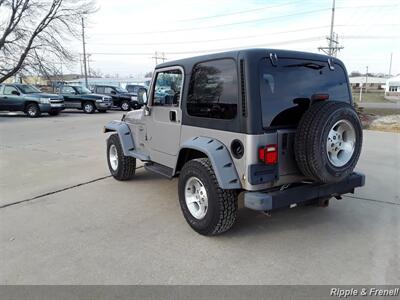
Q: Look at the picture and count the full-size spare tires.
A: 1